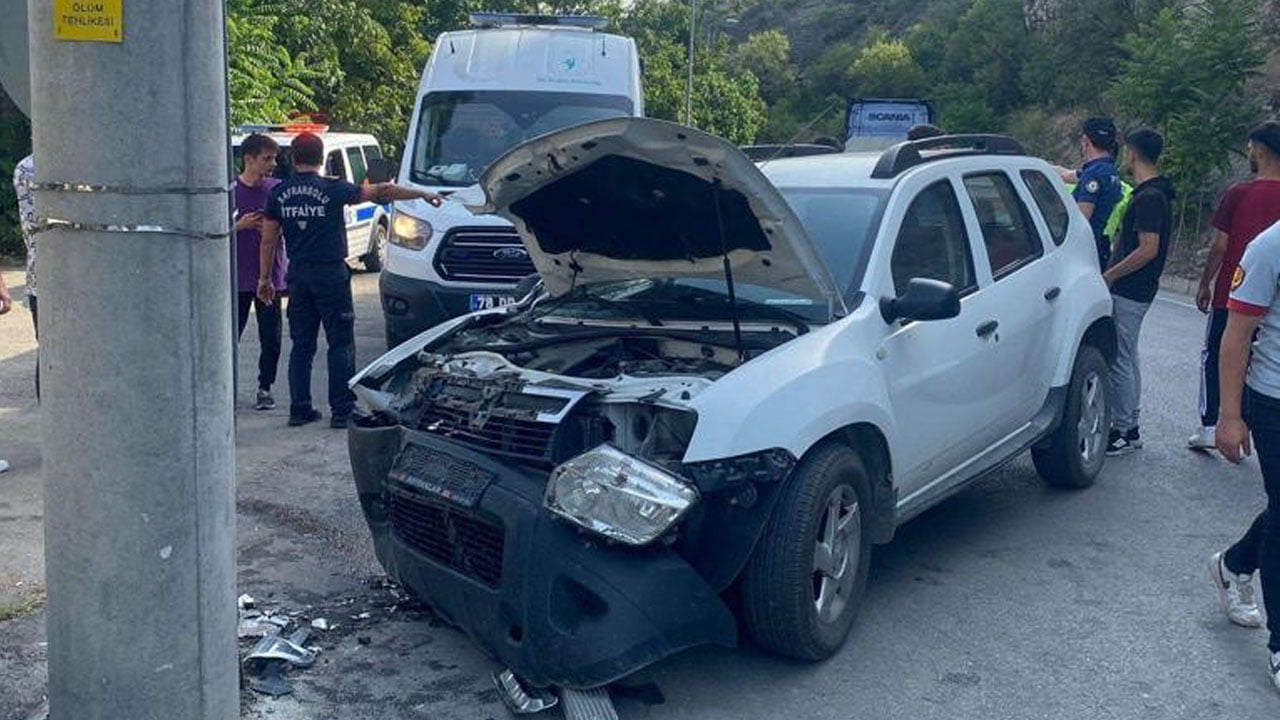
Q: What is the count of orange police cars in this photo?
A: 0